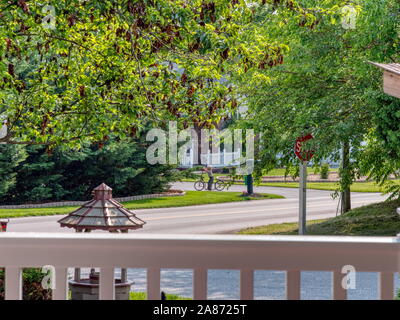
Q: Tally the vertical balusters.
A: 9